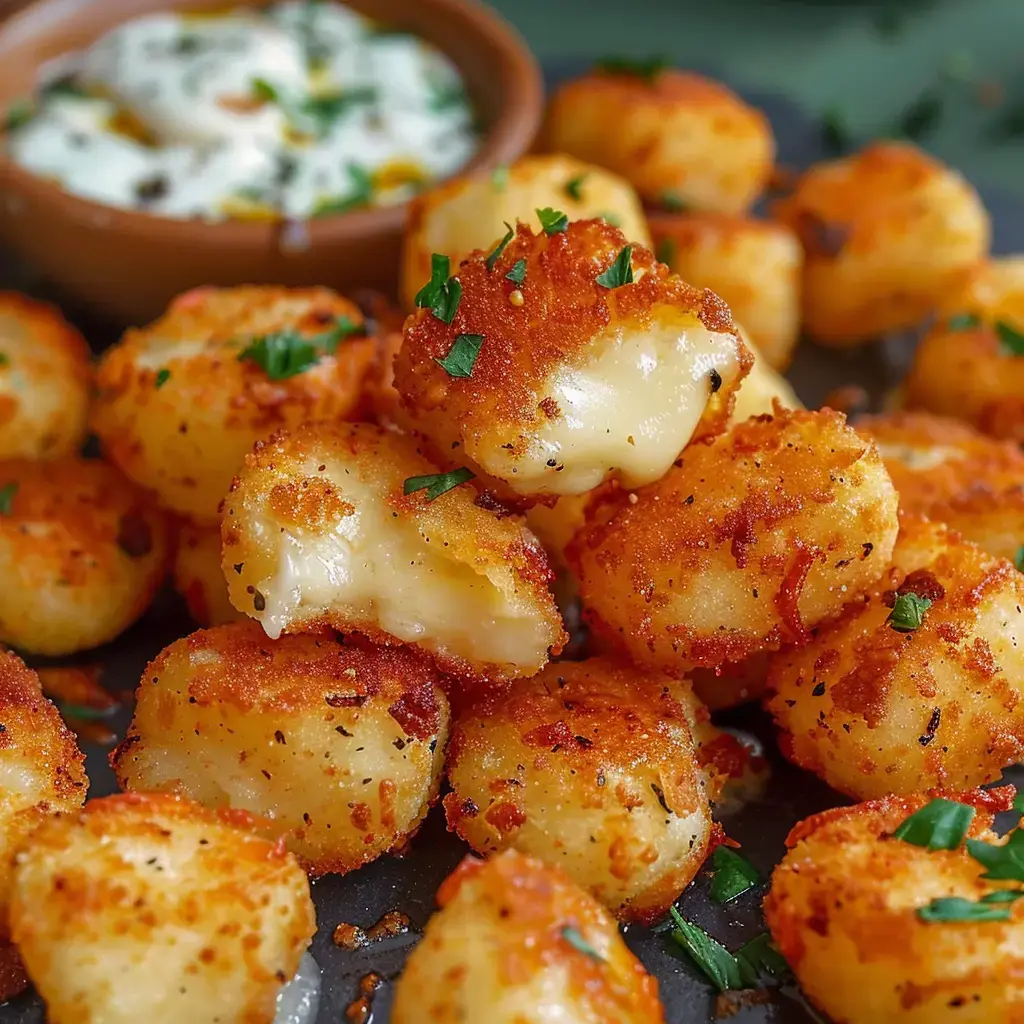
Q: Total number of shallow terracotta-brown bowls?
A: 1